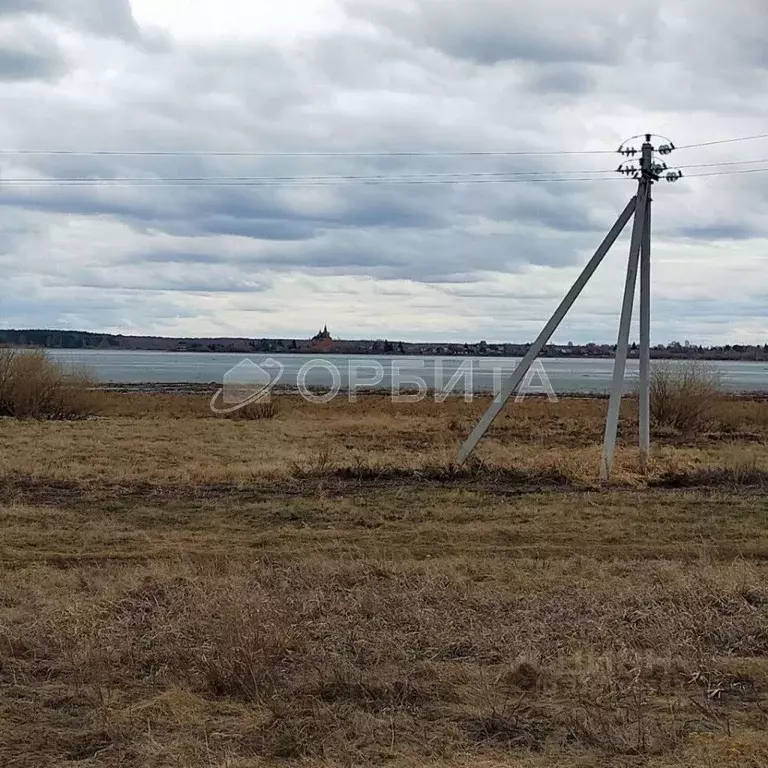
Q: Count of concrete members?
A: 3